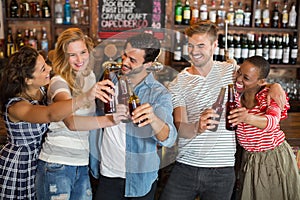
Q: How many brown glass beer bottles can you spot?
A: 5